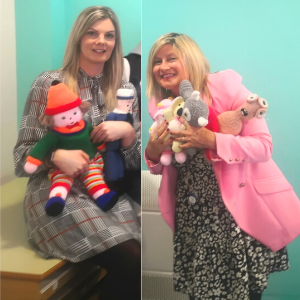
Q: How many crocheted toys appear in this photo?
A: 6